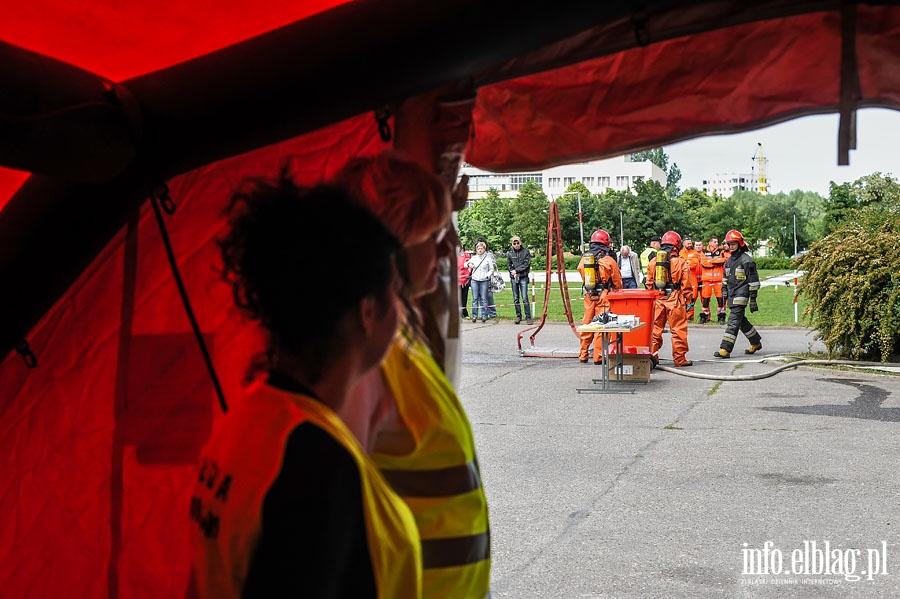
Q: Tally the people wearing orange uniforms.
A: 6